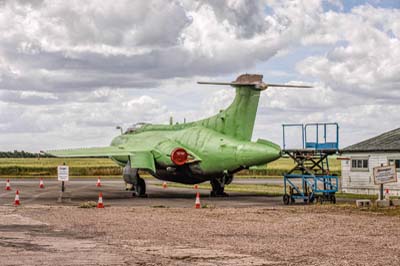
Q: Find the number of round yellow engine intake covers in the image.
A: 0